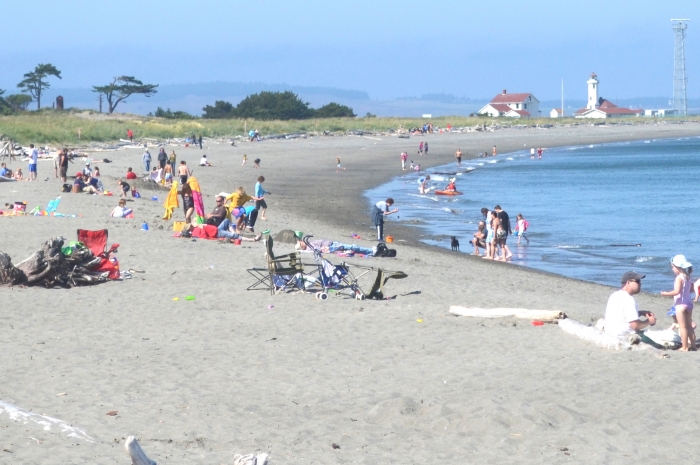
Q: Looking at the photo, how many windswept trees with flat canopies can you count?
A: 2